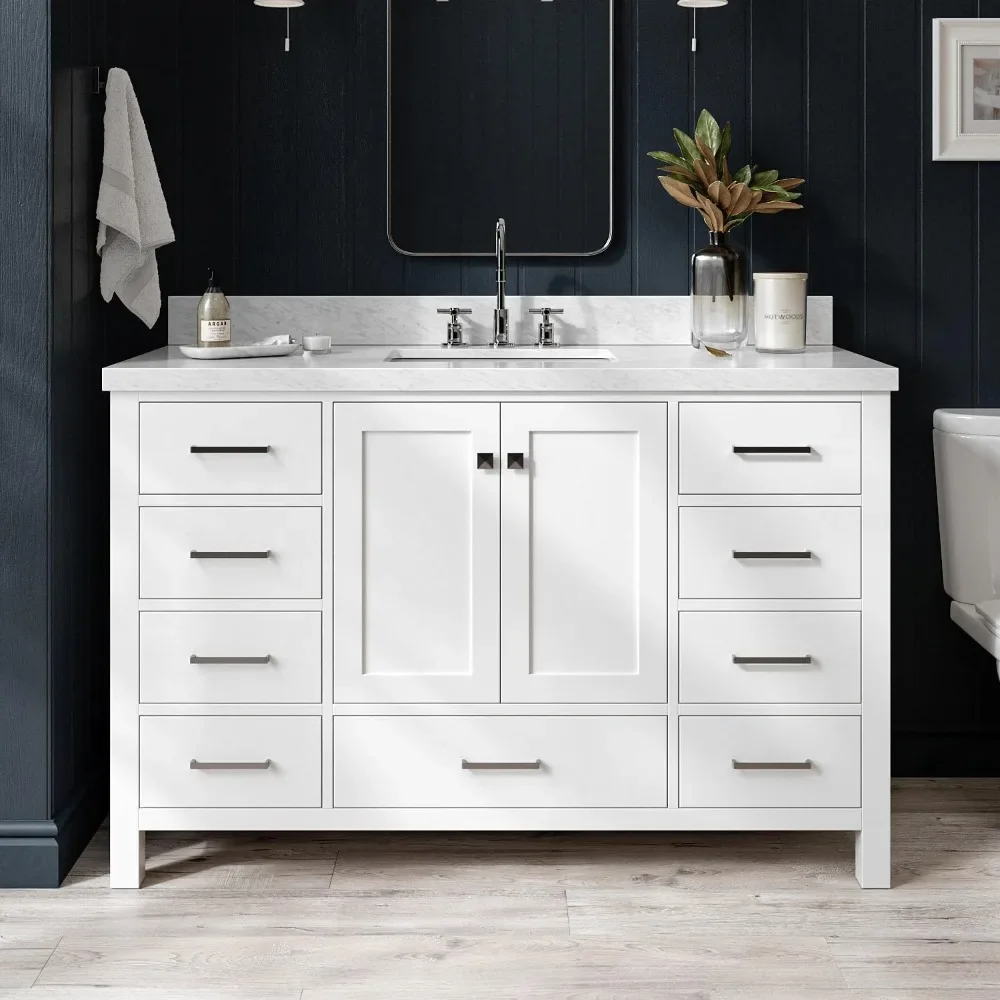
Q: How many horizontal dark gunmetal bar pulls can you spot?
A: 9